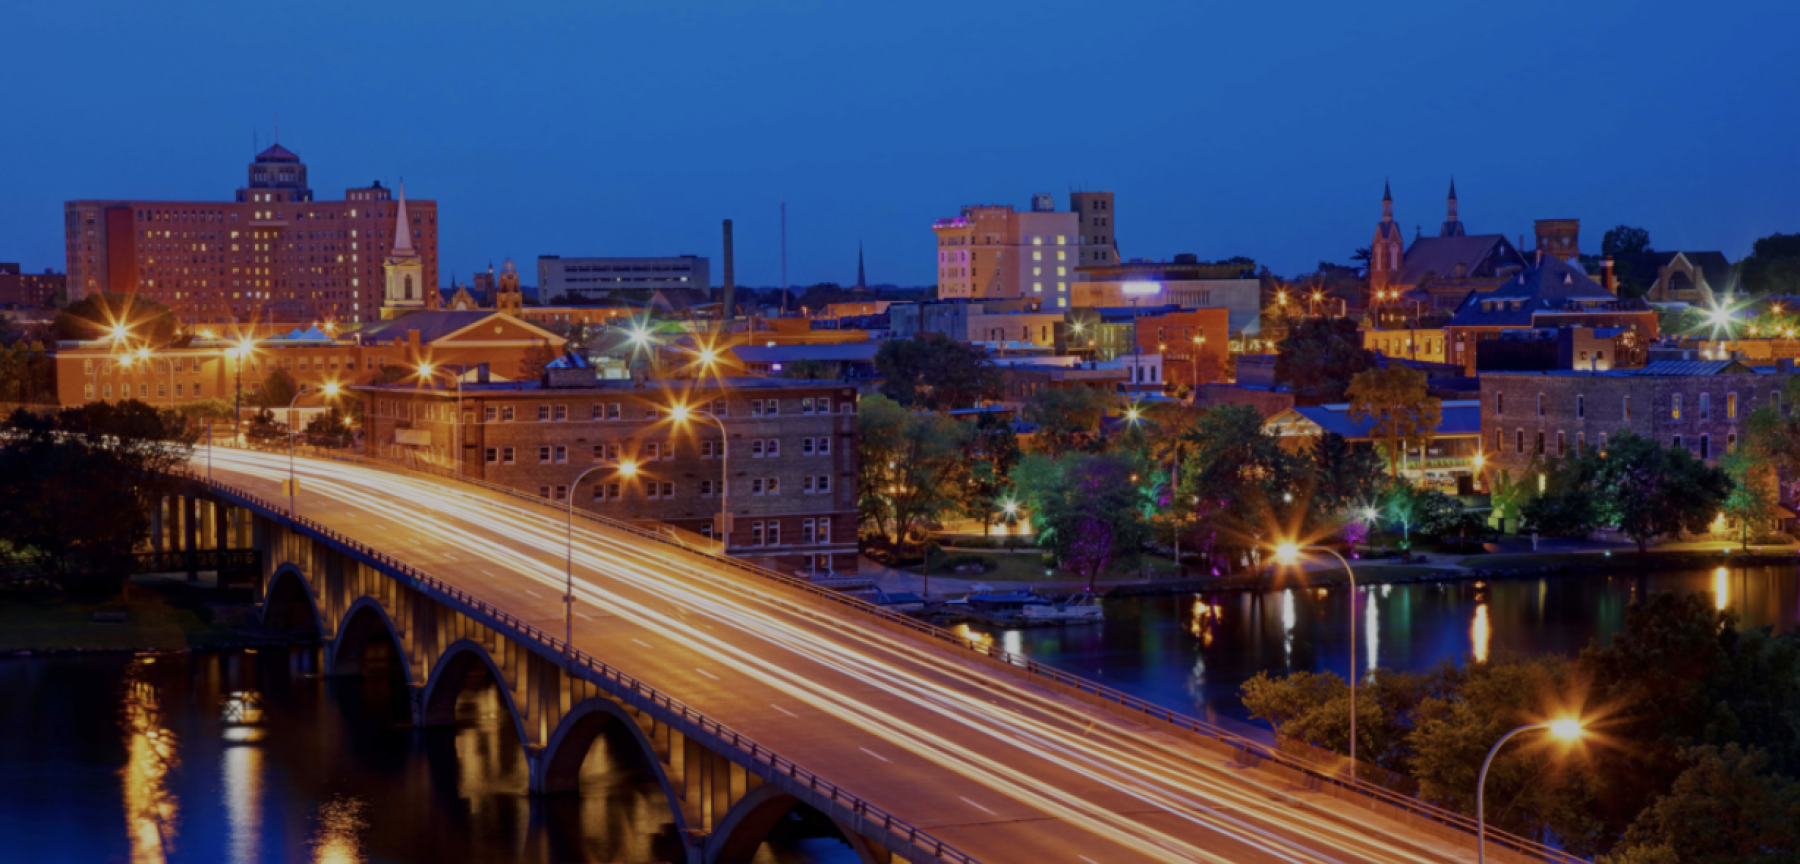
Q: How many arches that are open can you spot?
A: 5